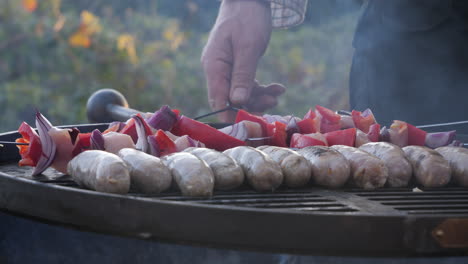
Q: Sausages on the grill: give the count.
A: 11